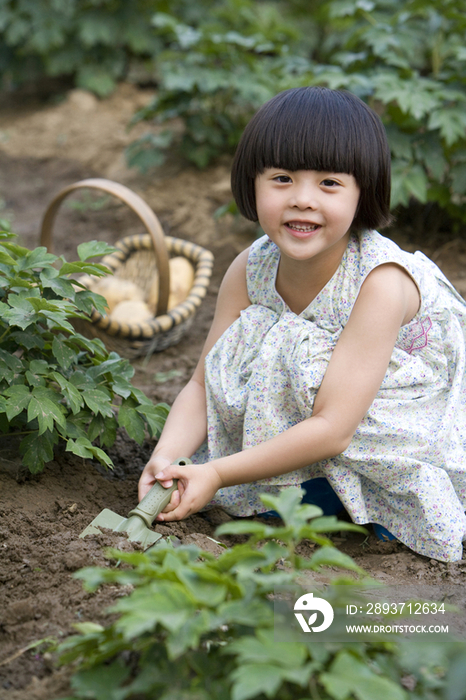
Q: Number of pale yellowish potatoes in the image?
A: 3